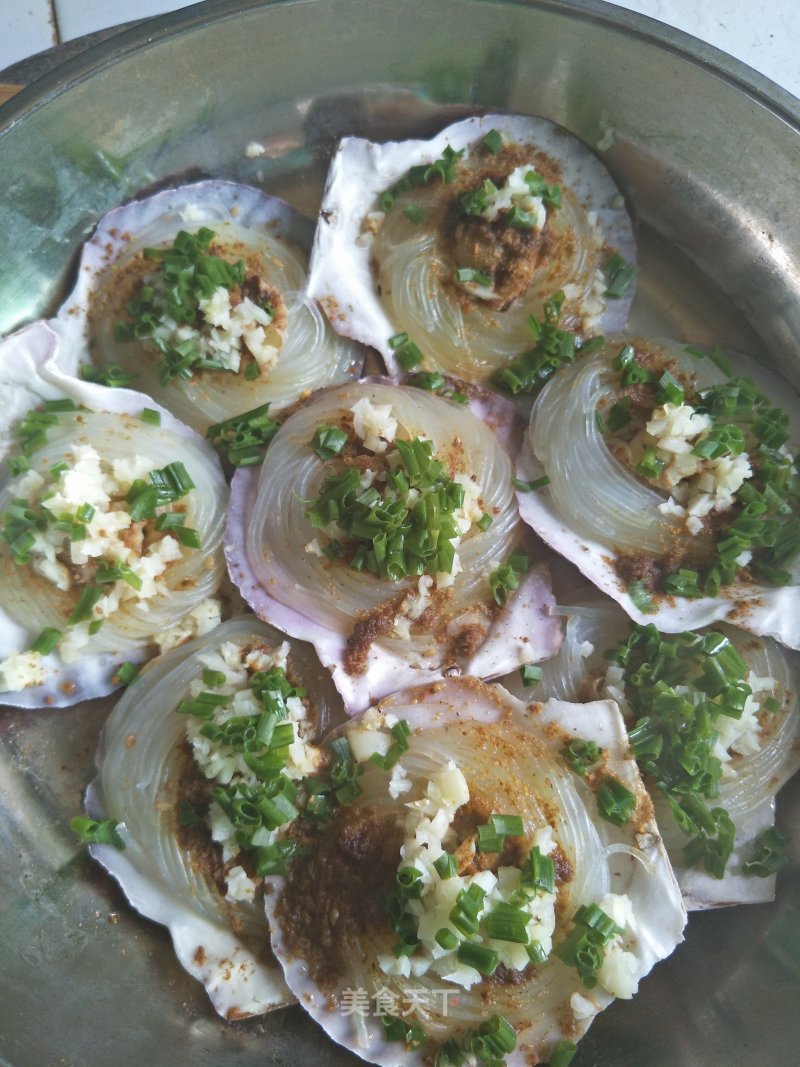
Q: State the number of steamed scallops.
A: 8